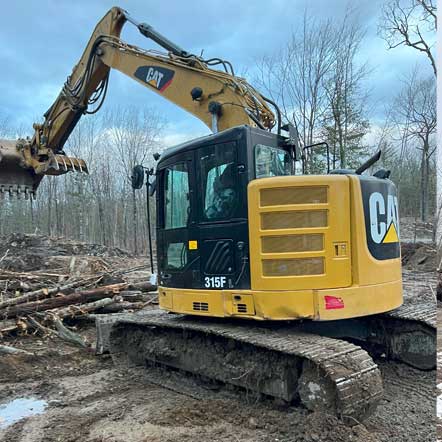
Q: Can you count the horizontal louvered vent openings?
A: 4